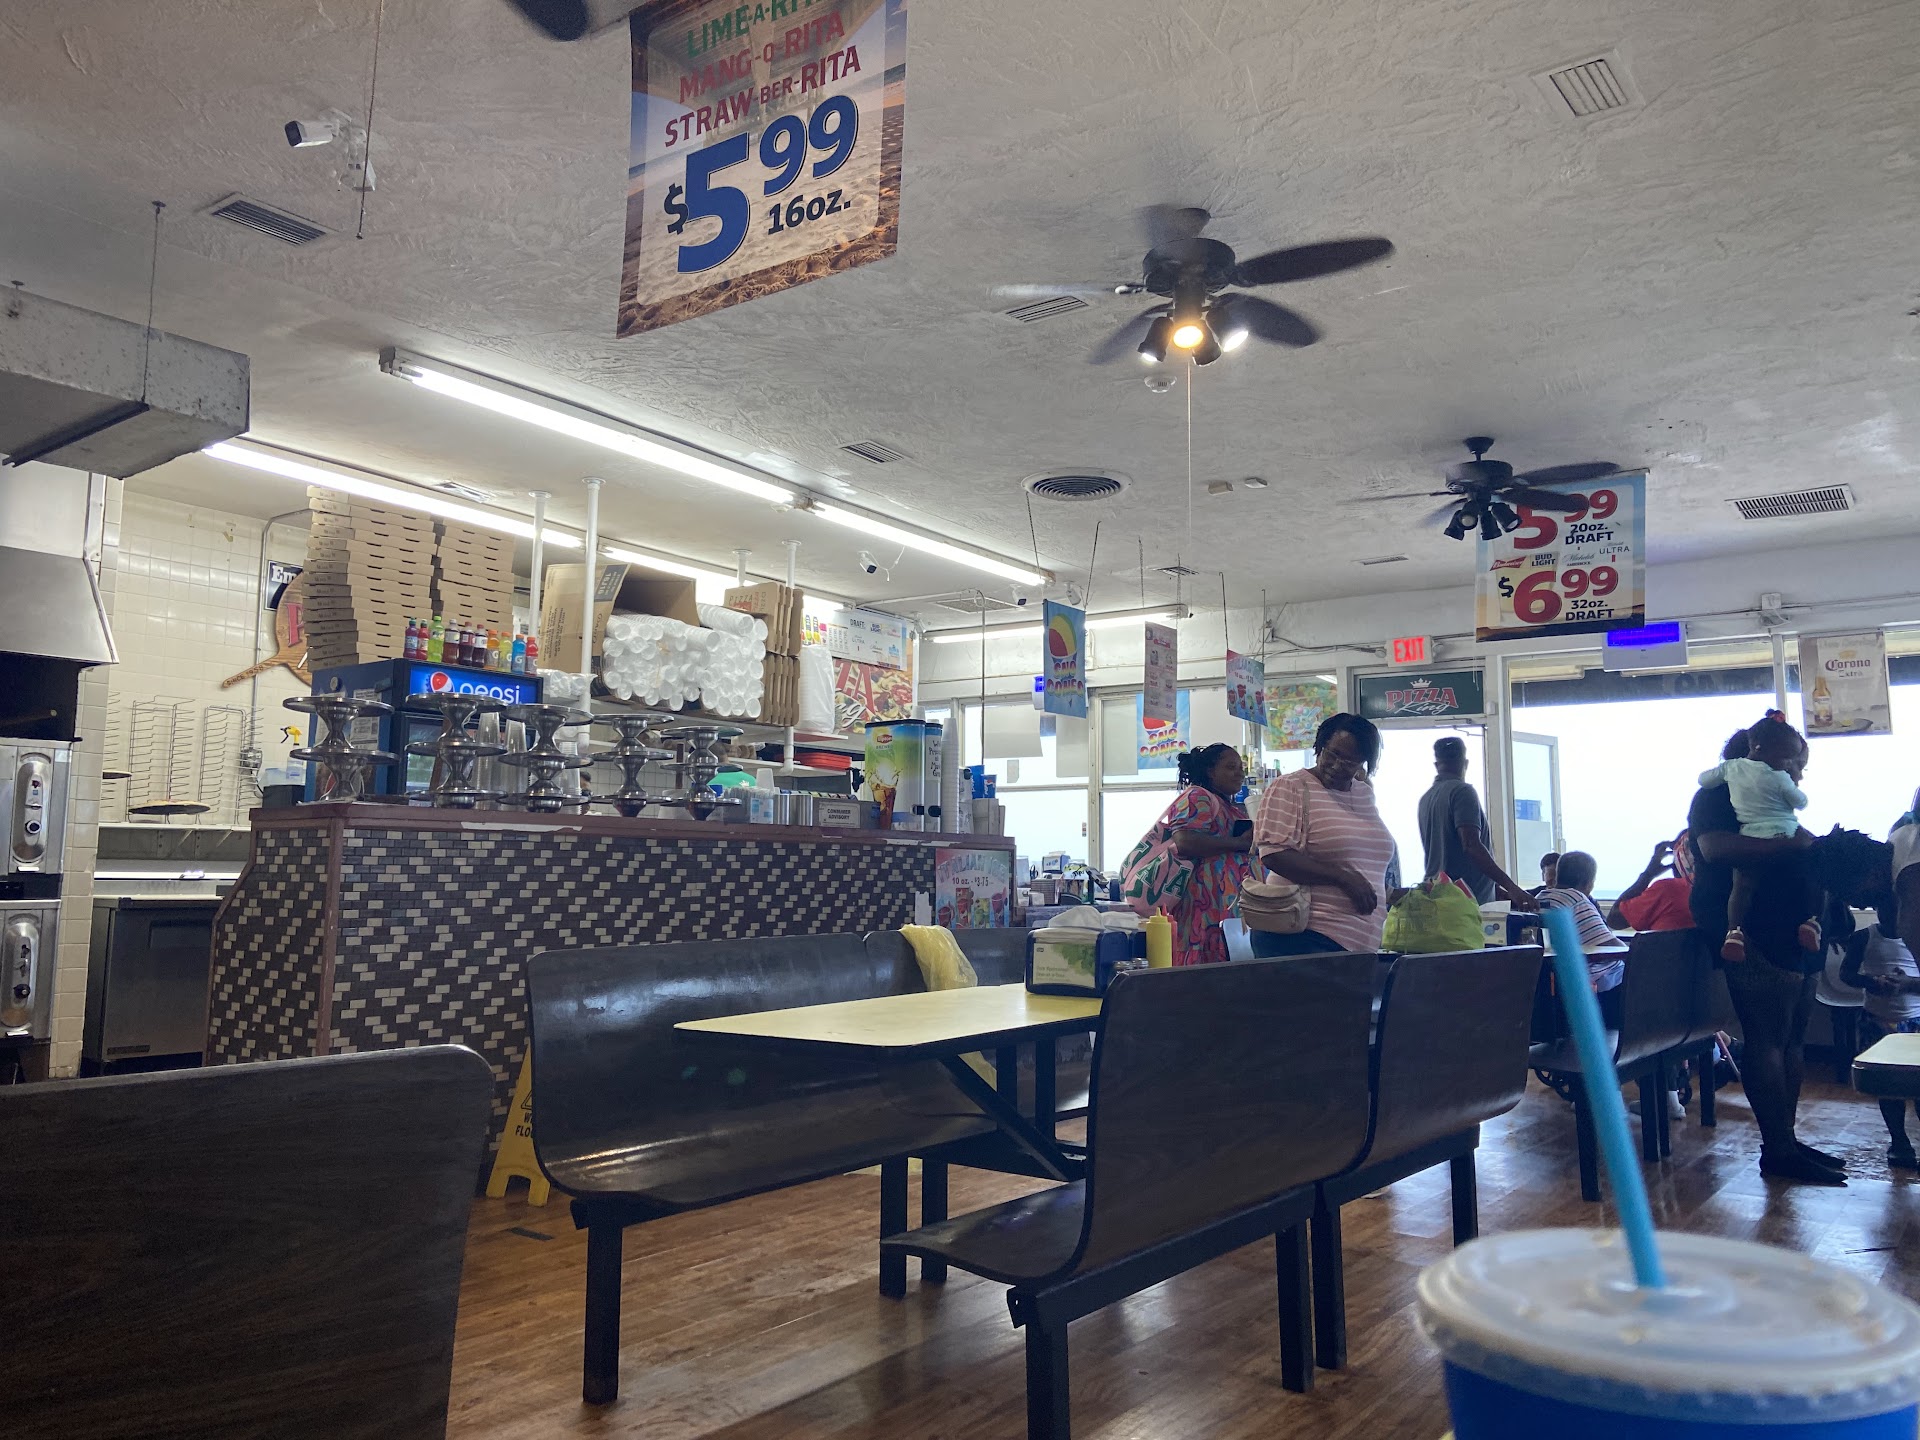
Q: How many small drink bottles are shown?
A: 10